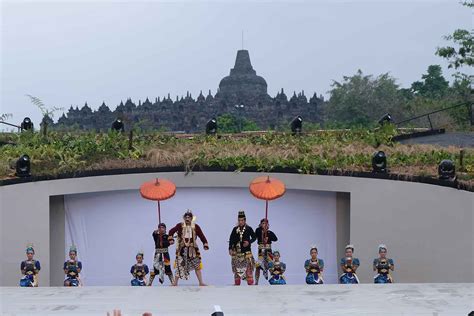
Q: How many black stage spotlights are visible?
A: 8